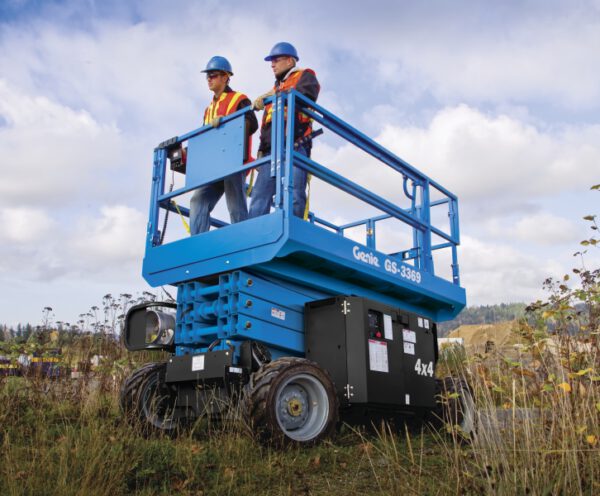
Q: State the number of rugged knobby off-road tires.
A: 3